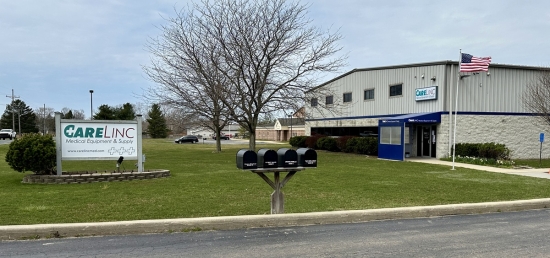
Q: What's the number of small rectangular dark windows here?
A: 5